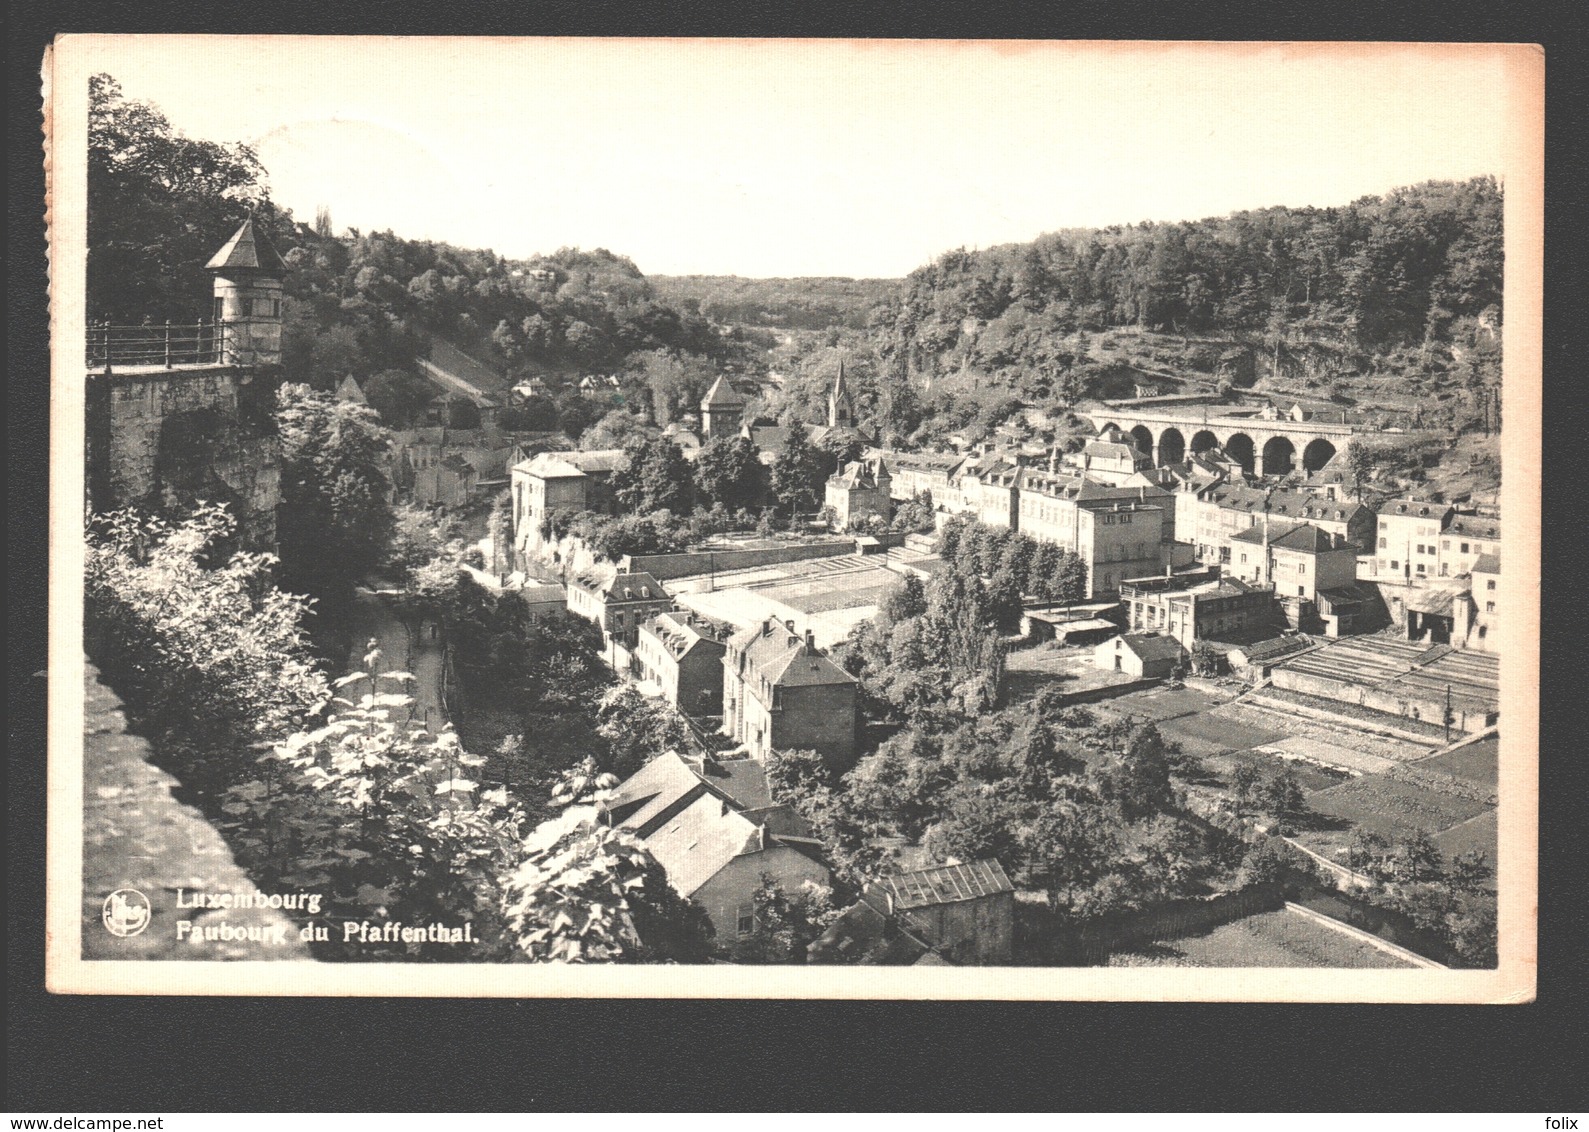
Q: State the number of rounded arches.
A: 7